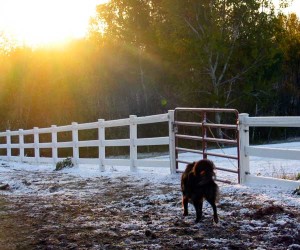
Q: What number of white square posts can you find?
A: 9